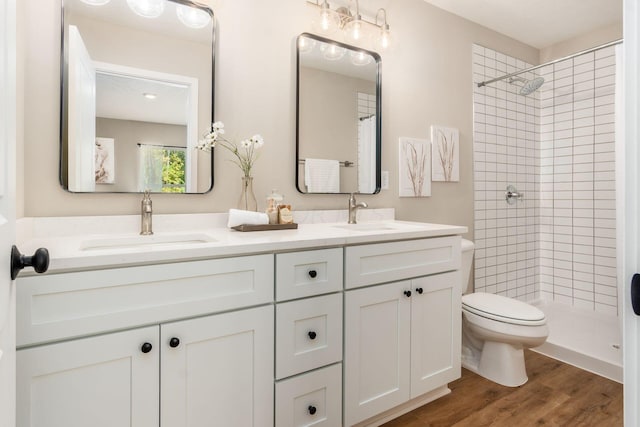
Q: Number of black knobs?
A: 8